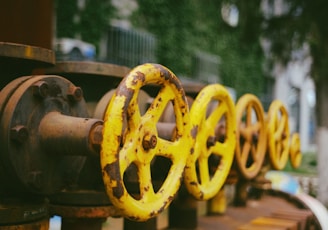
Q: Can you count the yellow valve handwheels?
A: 5